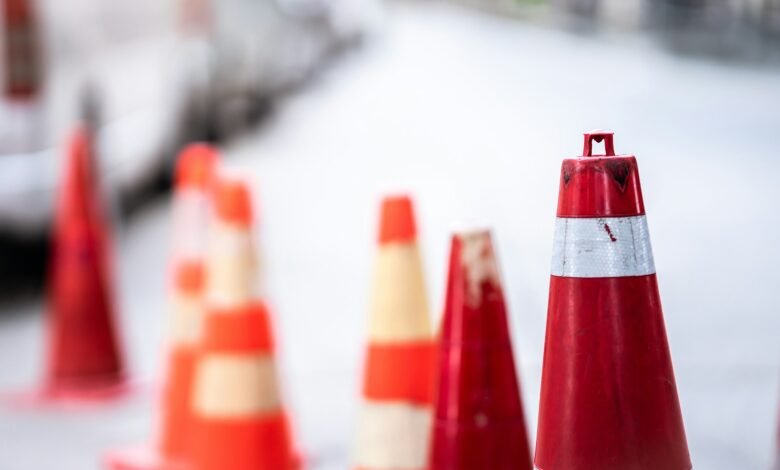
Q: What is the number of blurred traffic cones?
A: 5